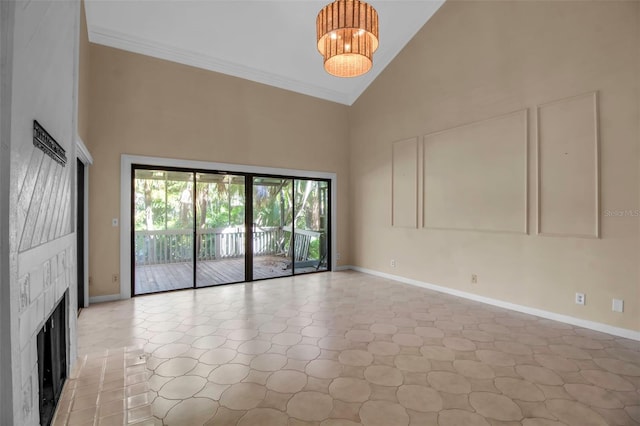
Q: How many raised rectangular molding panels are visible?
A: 3